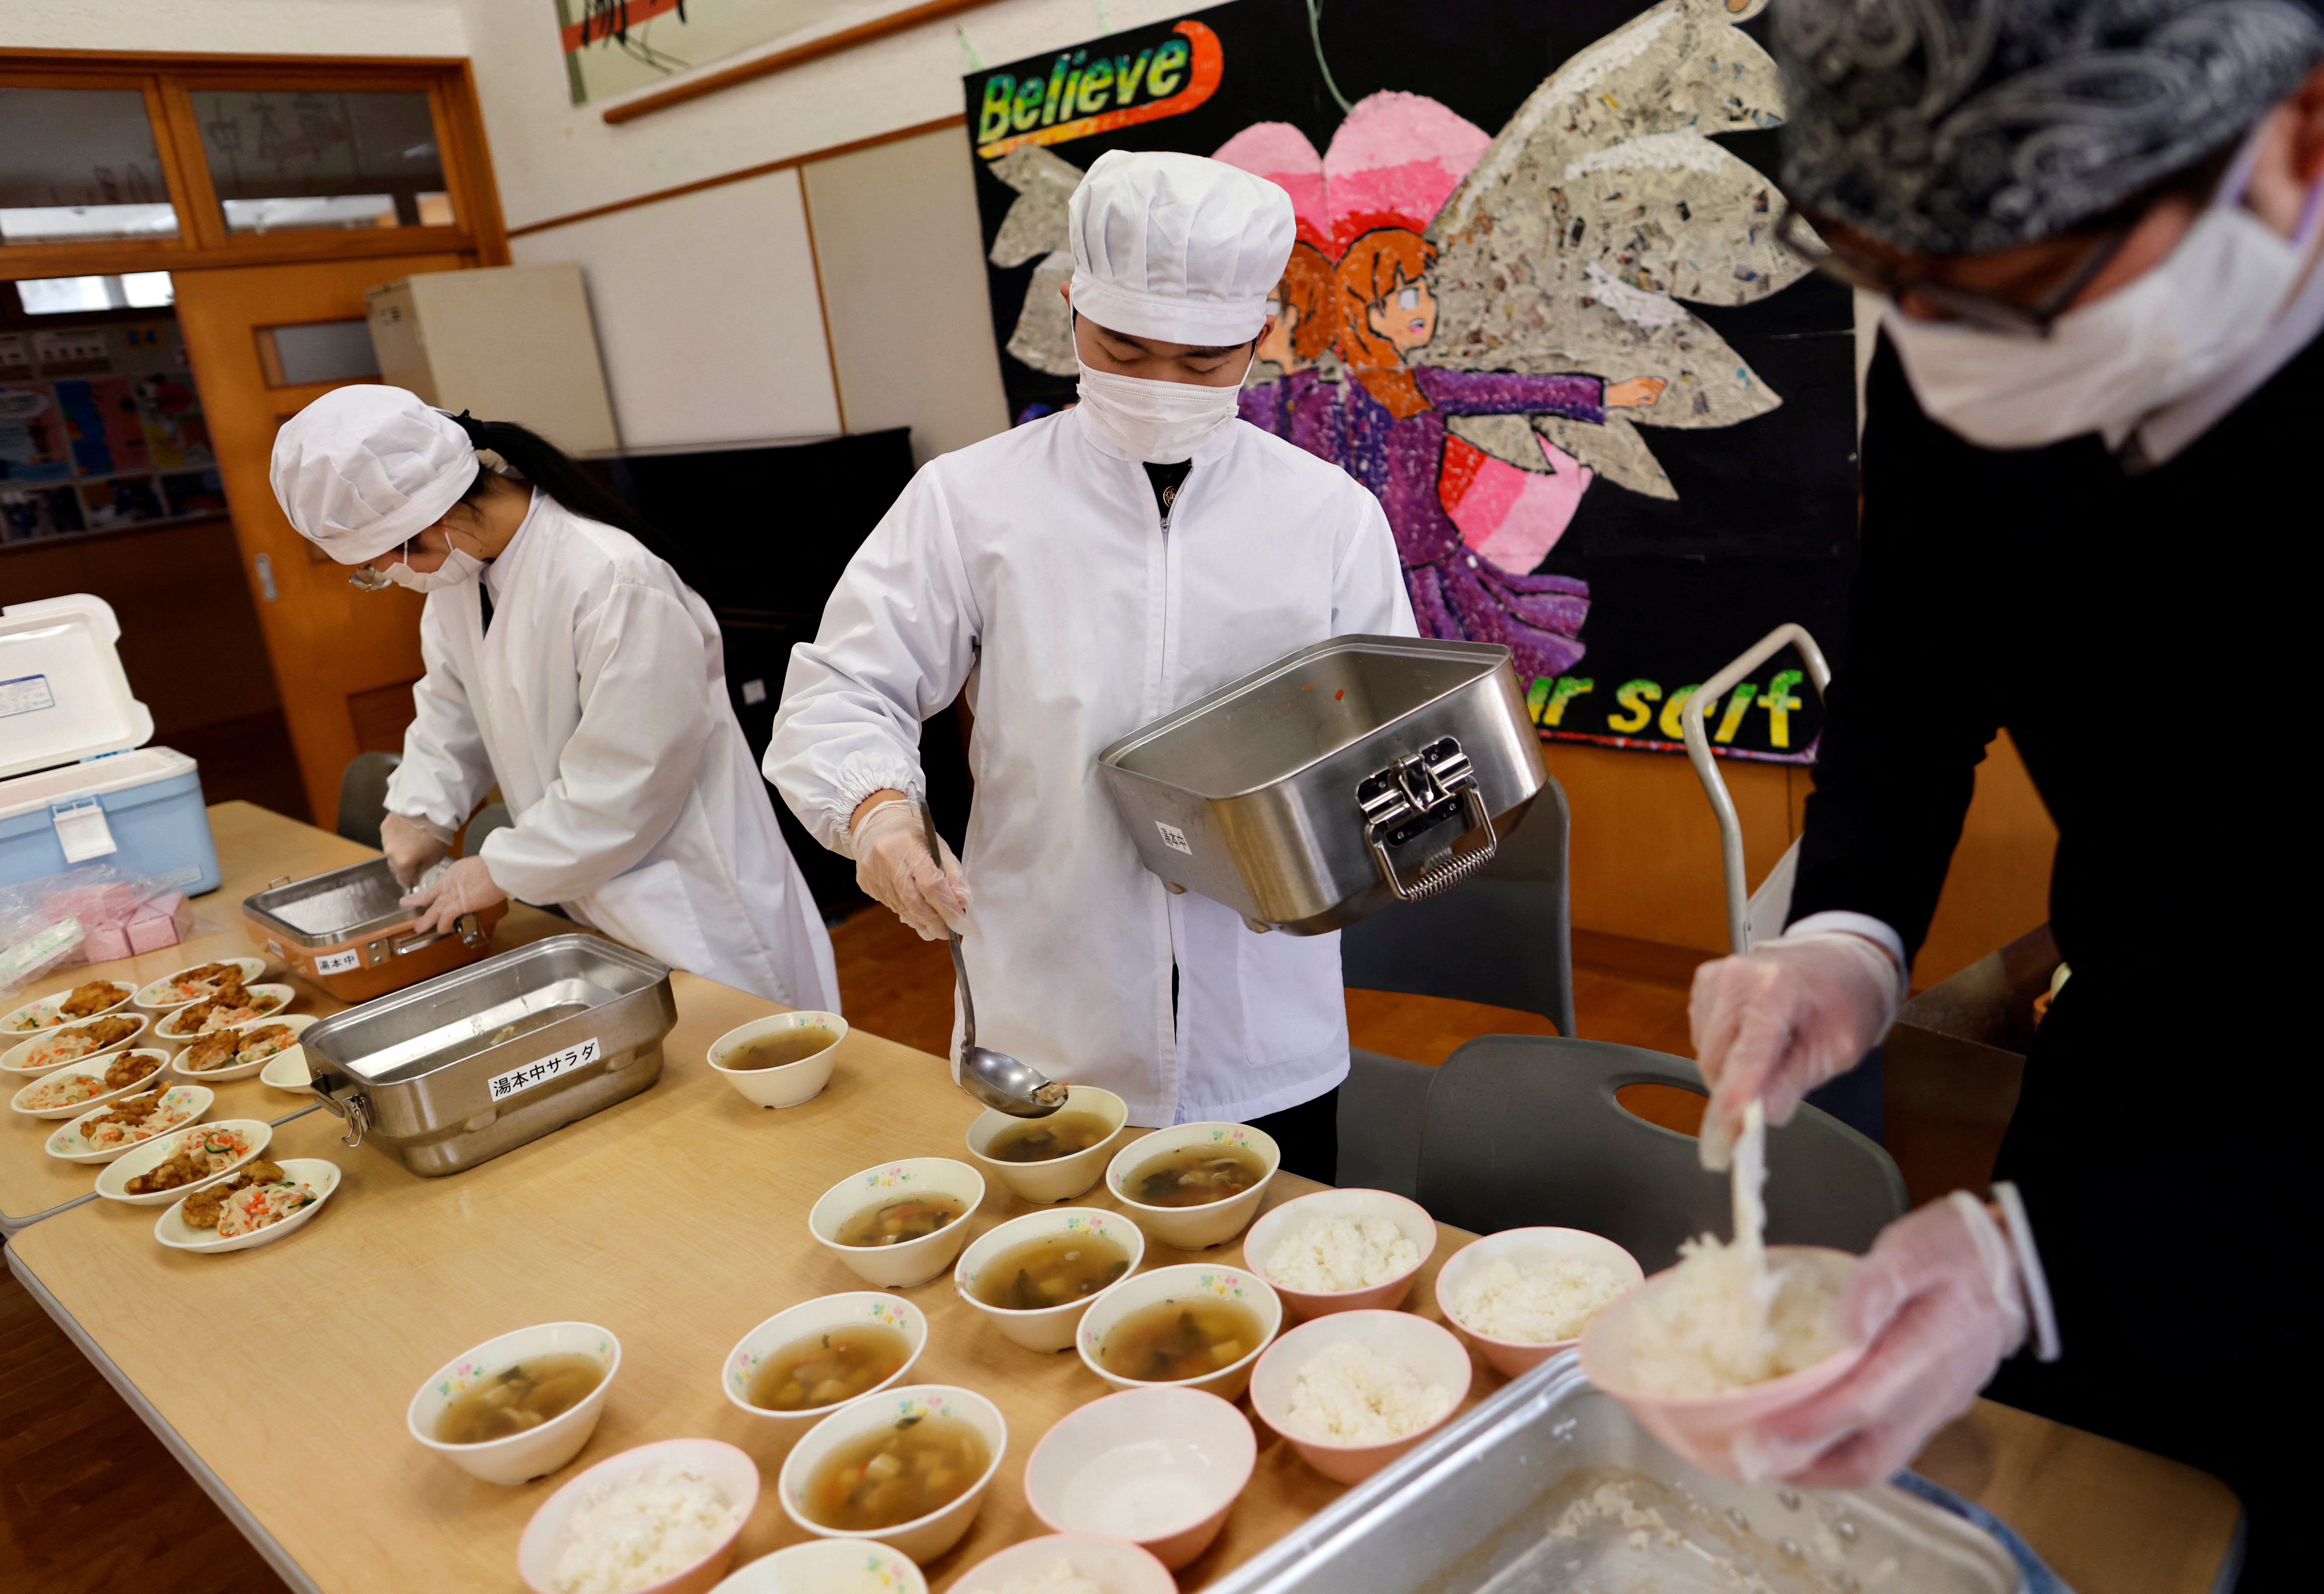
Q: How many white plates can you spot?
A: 10